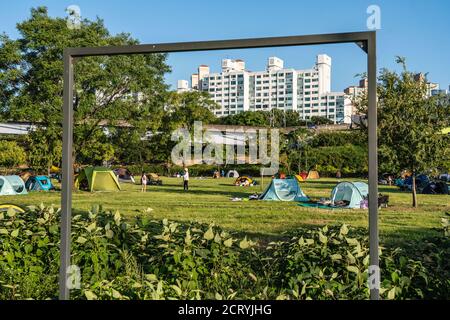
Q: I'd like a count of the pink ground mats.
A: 0